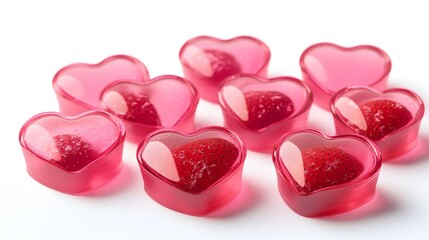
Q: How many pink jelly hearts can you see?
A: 9